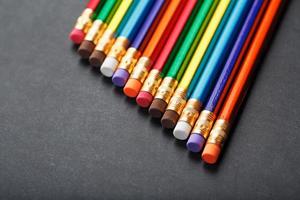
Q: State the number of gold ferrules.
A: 12